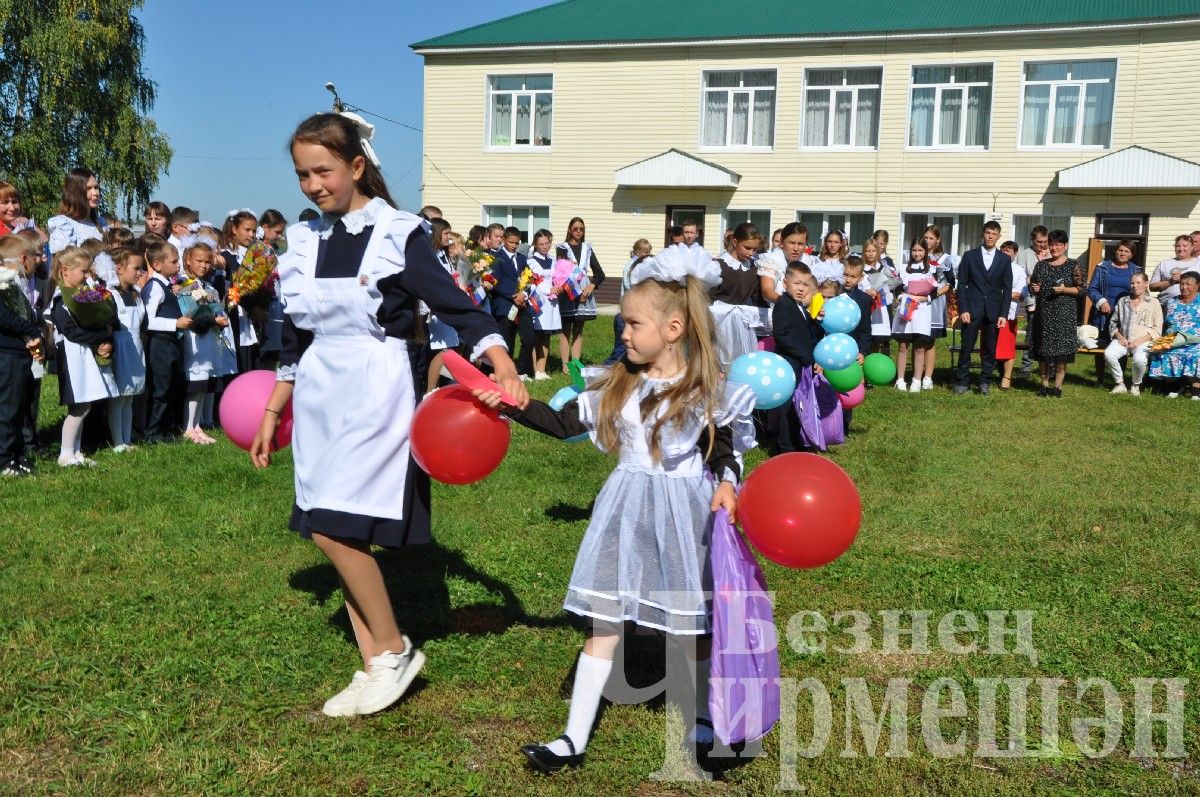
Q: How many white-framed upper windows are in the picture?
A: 5